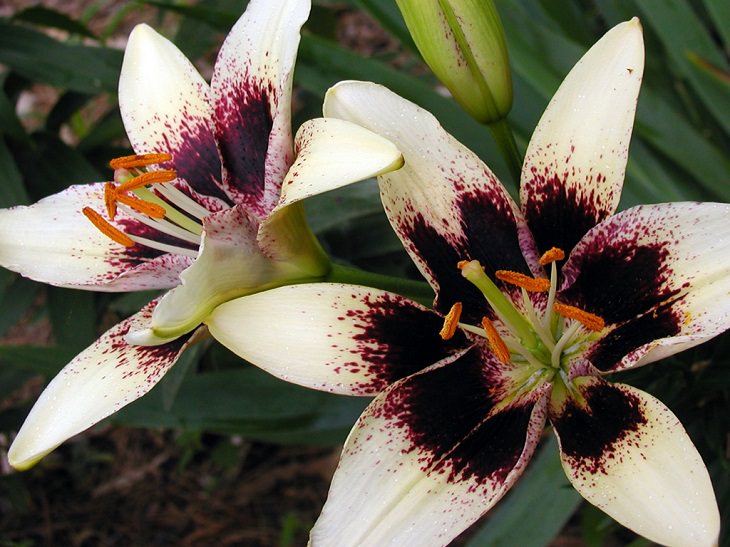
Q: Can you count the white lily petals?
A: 12